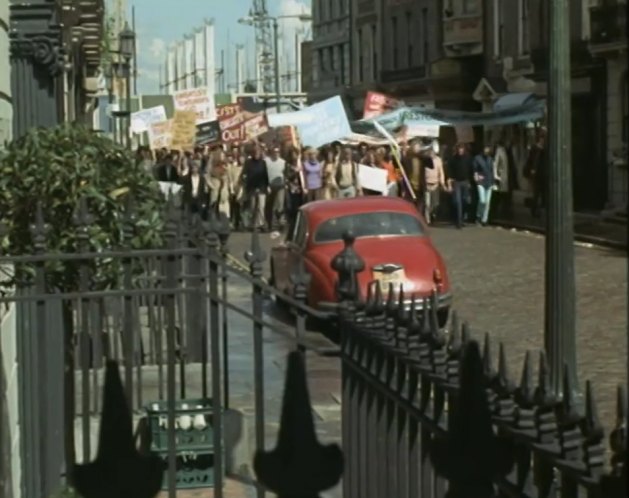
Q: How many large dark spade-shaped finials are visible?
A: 3